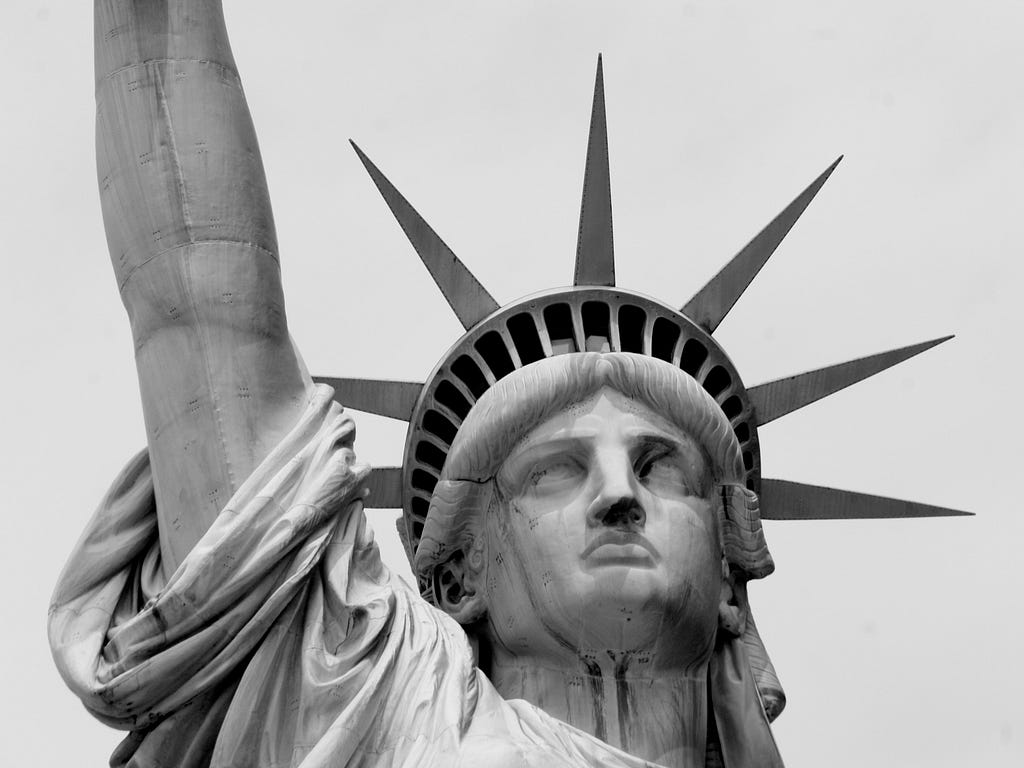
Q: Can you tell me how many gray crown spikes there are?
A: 7